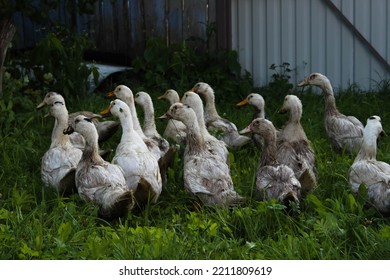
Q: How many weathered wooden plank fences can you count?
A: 1